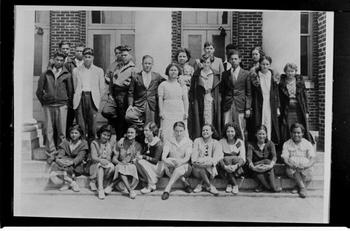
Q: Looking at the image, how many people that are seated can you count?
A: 9